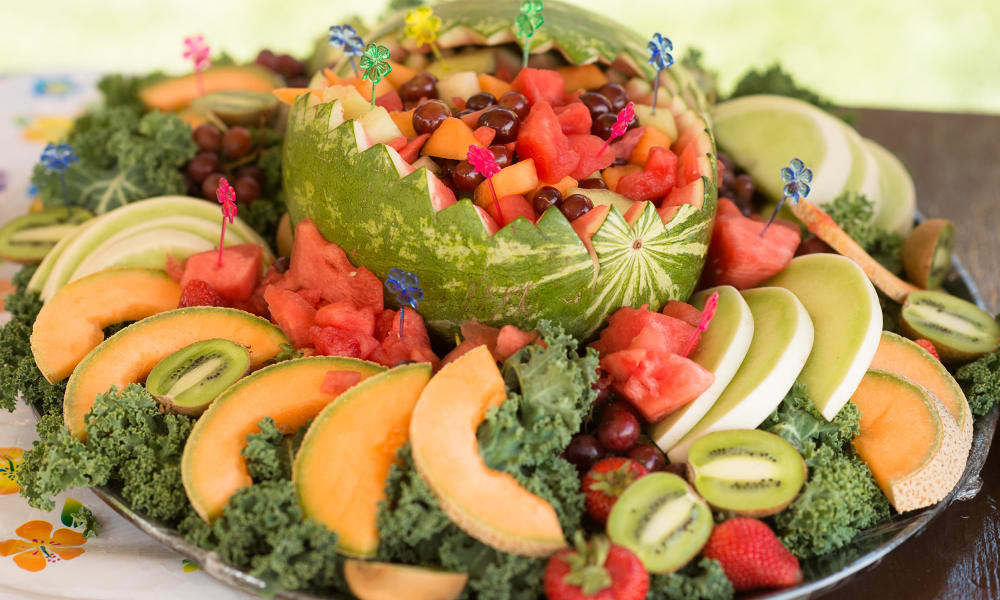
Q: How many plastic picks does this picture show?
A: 13